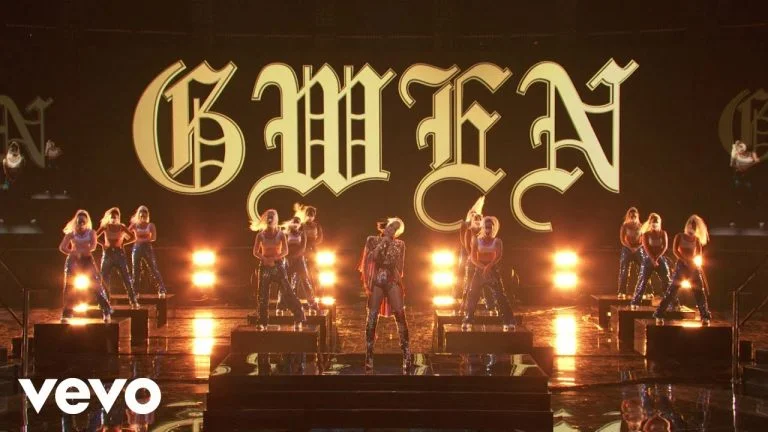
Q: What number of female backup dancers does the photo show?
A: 12